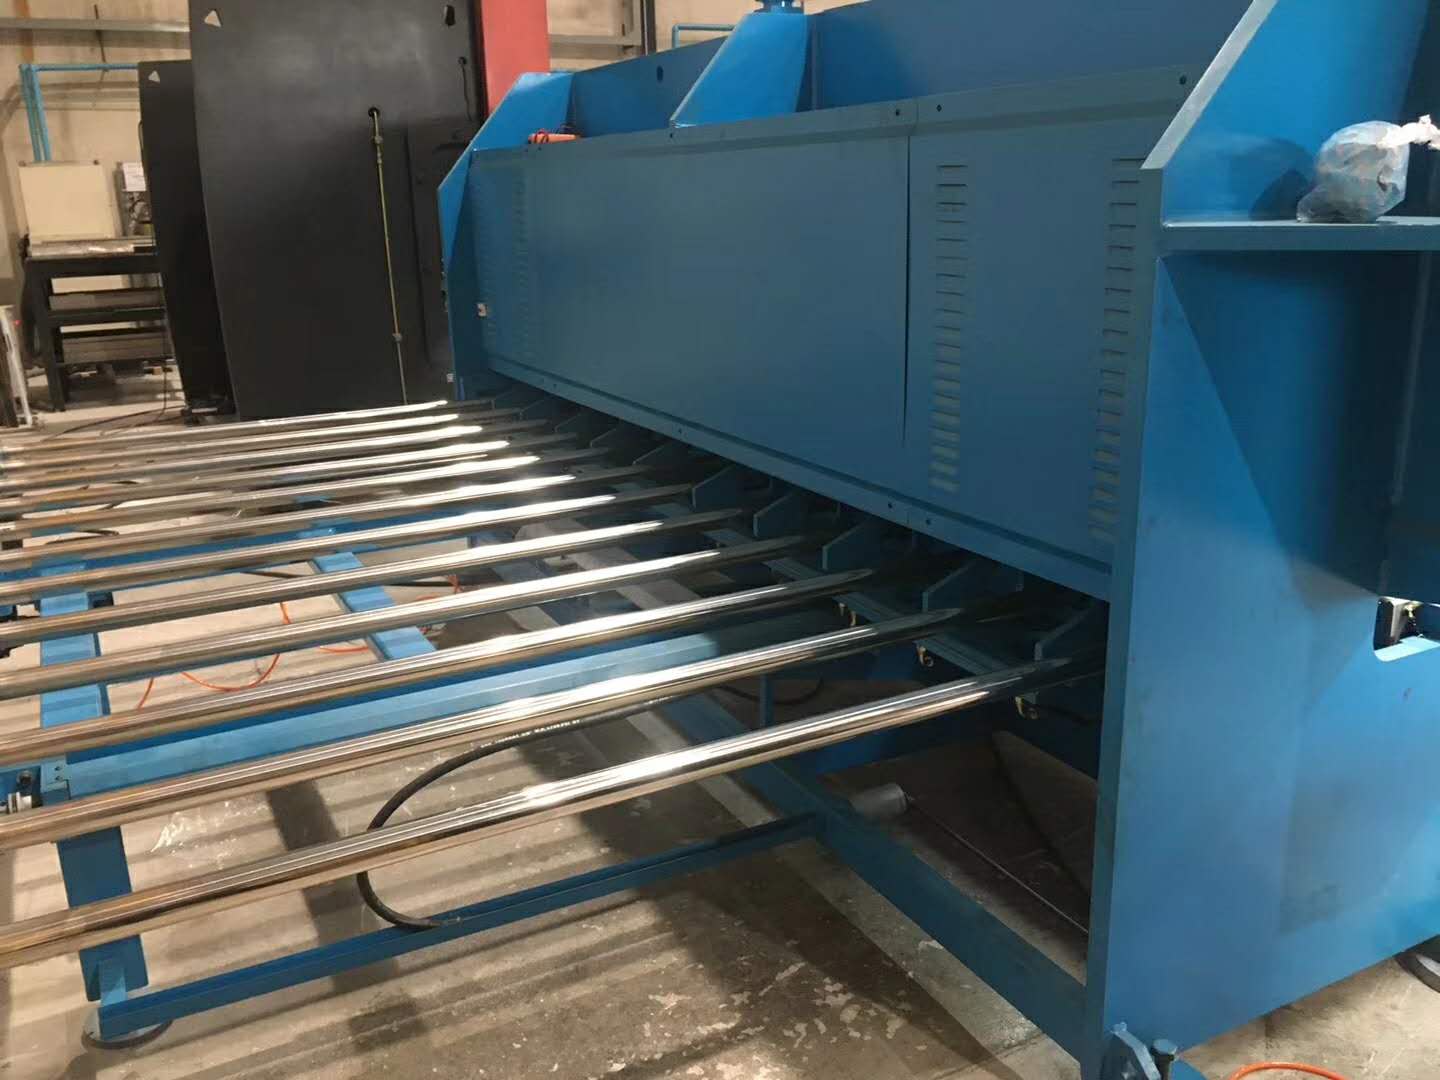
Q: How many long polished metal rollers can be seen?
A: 12